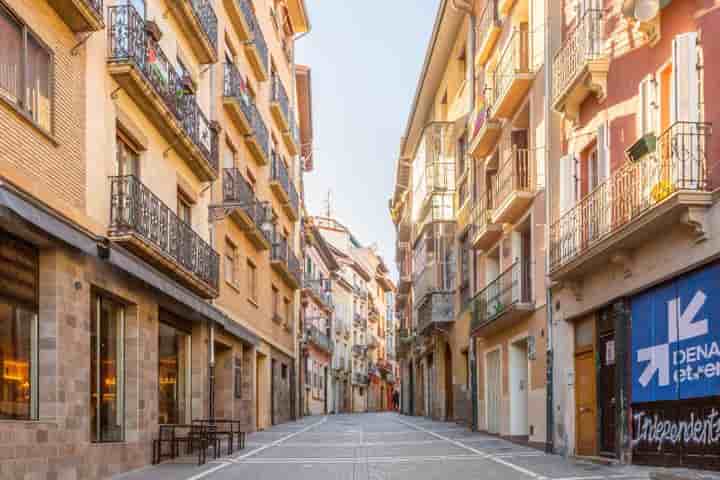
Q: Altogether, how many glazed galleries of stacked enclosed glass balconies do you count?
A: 1